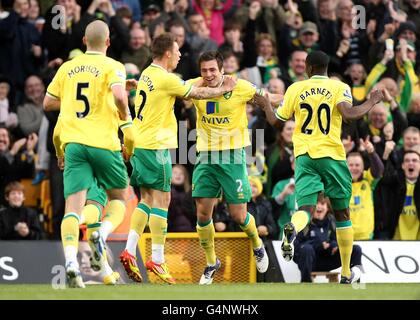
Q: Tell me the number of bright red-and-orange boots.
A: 2